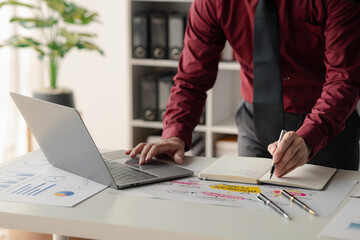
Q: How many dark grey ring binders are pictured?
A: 5